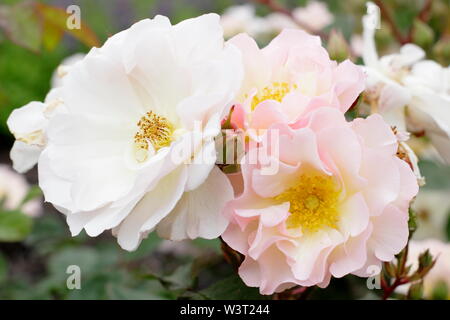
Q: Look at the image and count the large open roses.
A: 3